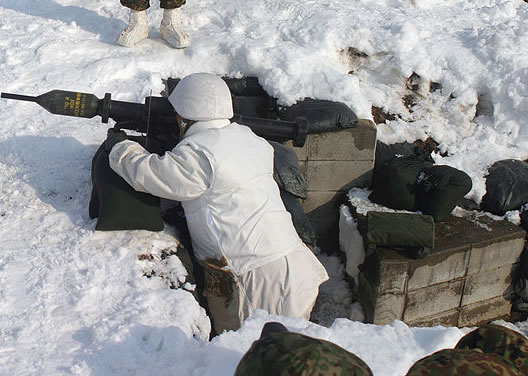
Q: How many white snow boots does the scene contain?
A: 2